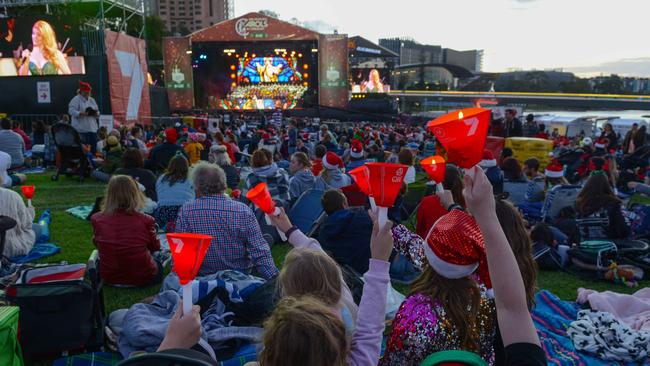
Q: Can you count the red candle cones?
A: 7